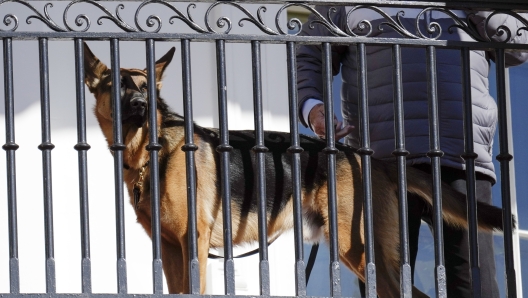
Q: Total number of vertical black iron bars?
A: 15